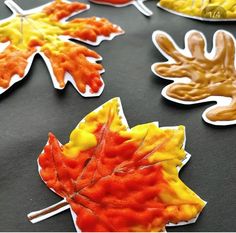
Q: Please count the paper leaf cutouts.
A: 5